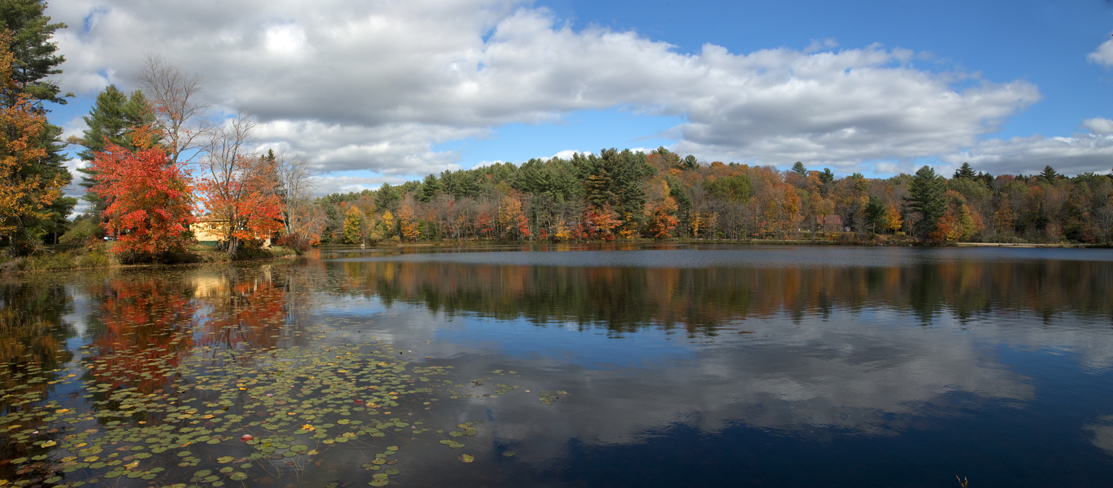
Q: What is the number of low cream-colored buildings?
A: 1